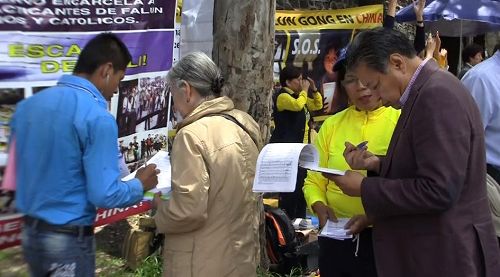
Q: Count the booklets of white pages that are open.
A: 2